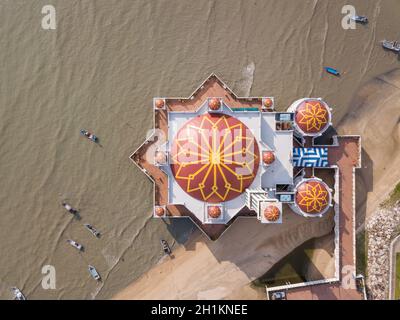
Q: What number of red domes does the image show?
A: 11